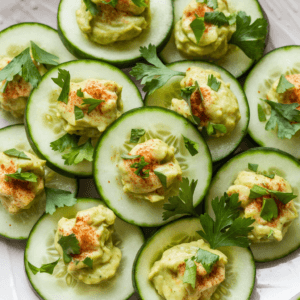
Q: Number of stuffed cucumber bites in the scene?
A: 11